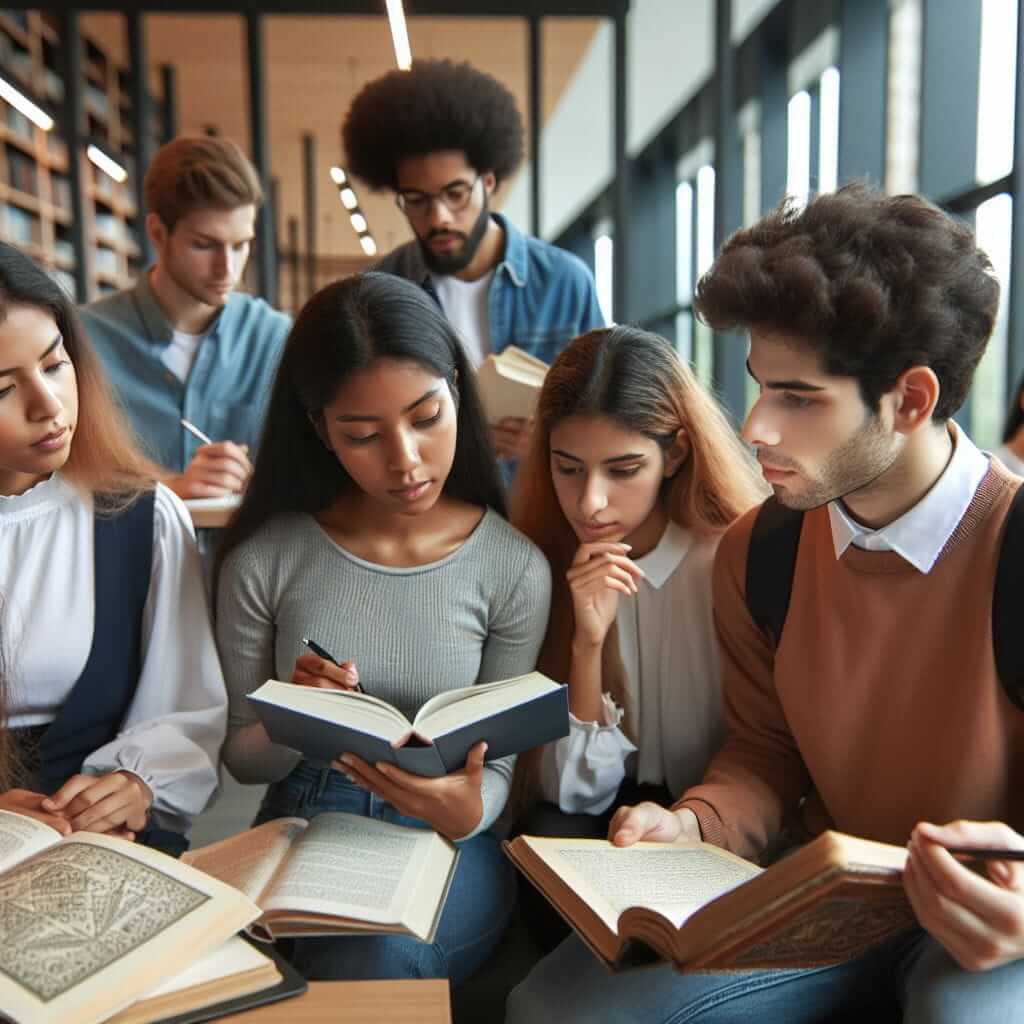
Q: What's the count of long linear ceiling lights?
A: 3